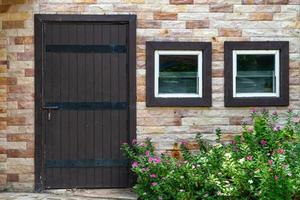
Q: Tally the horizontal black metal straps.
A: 3